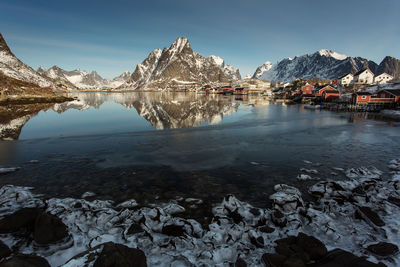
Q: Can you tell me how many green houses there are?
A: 0